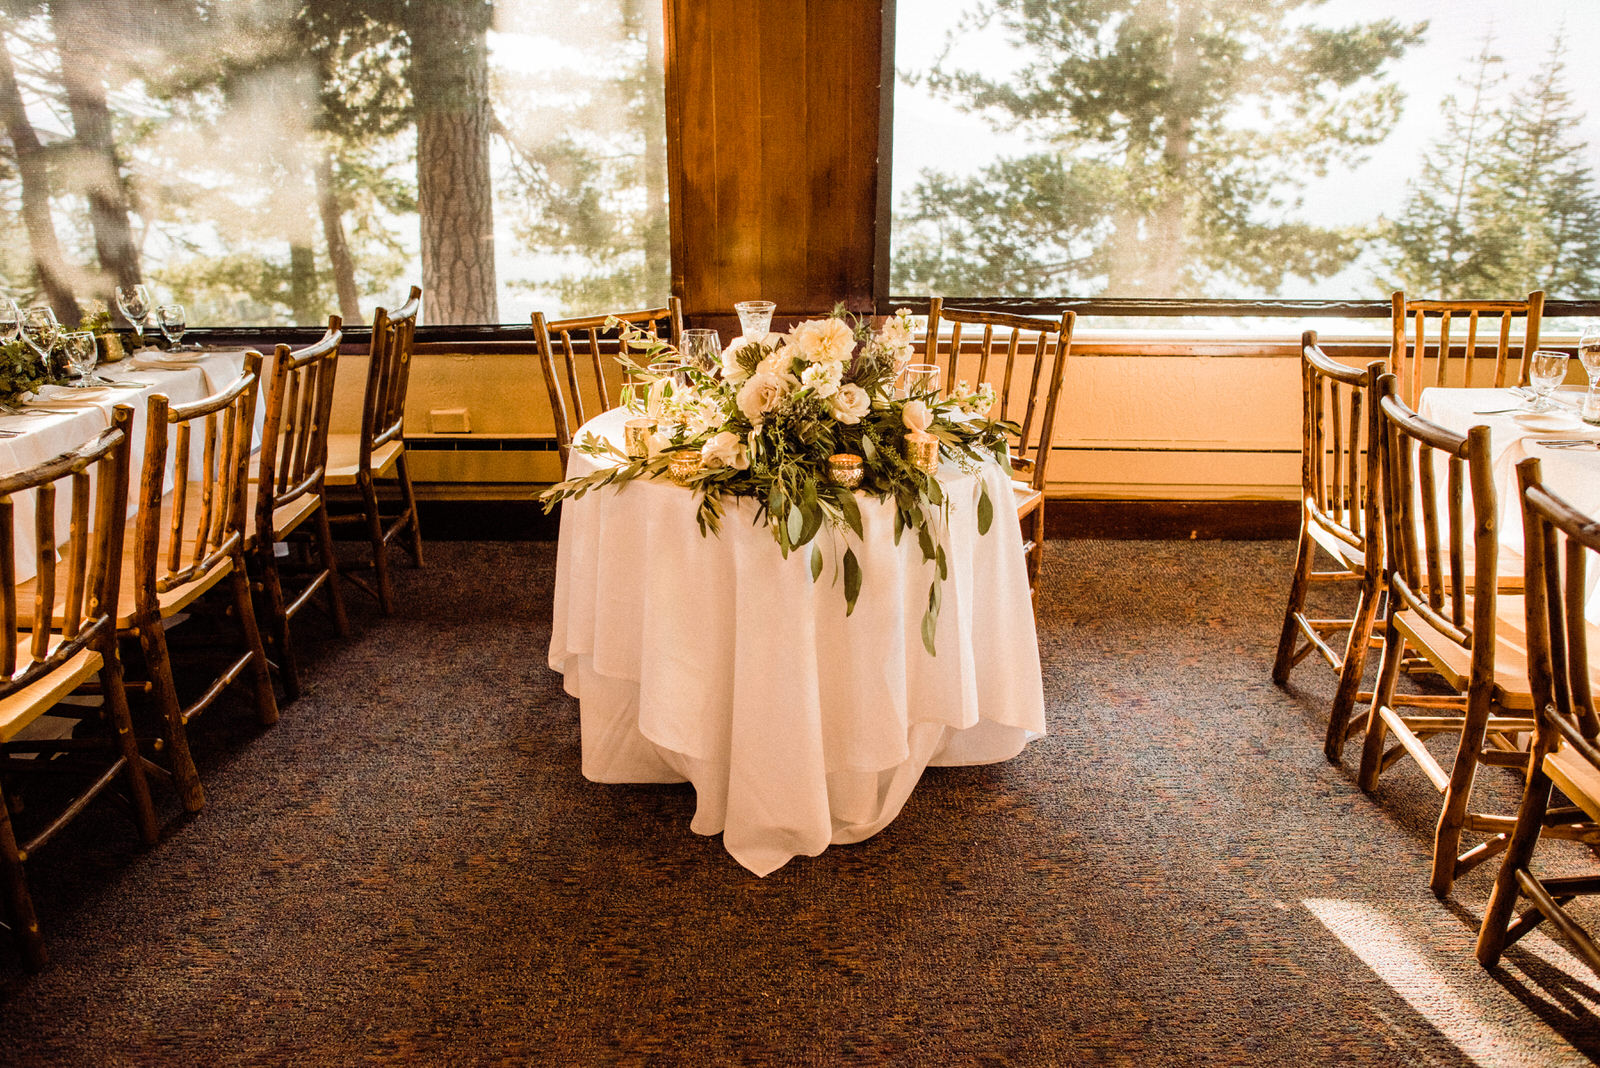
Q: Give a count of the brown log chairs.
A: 10